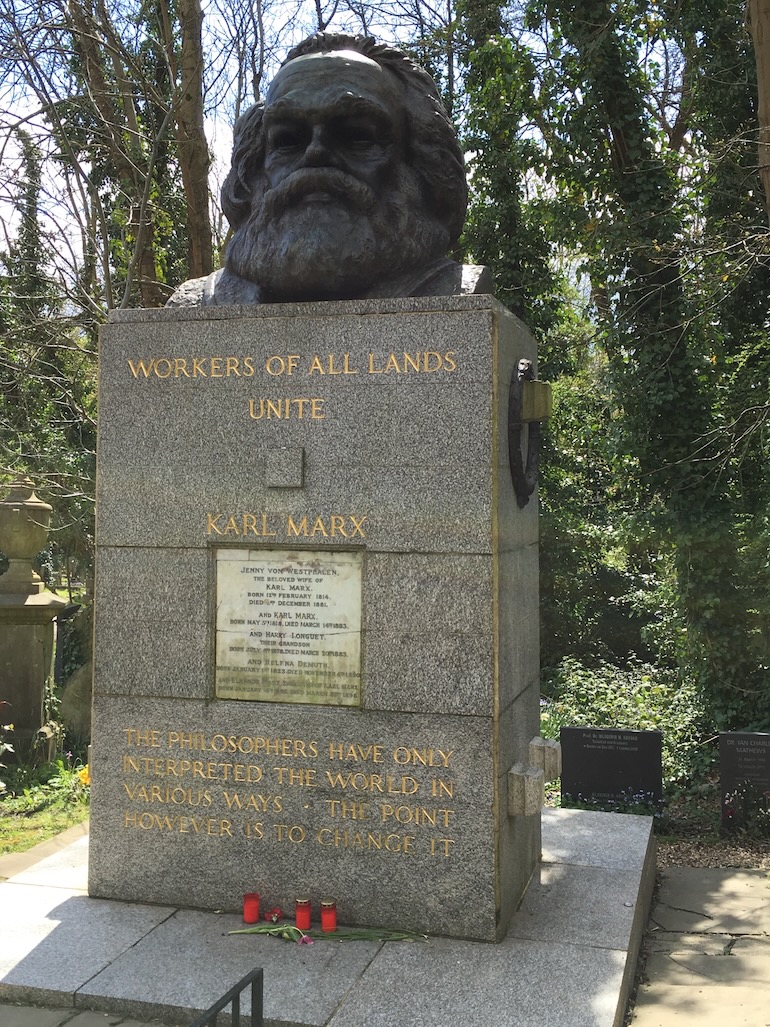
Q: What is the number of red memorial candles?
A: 3